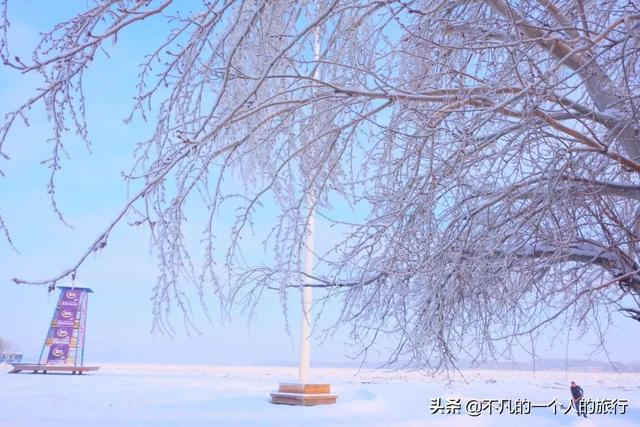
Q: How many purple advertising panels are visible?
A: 4